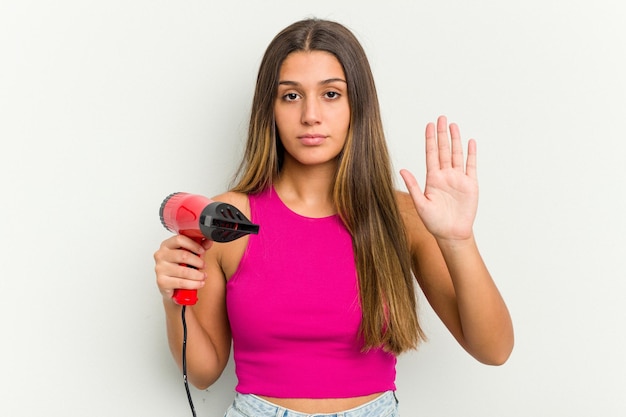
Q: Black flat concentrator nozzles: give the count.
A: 1